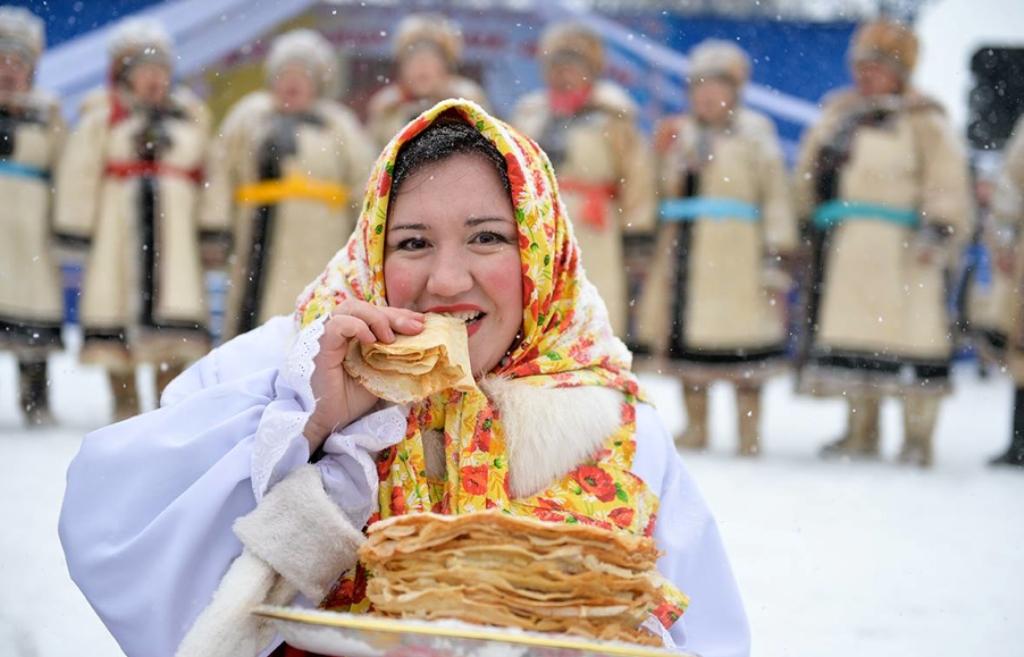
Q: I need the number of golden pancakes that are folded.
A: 1